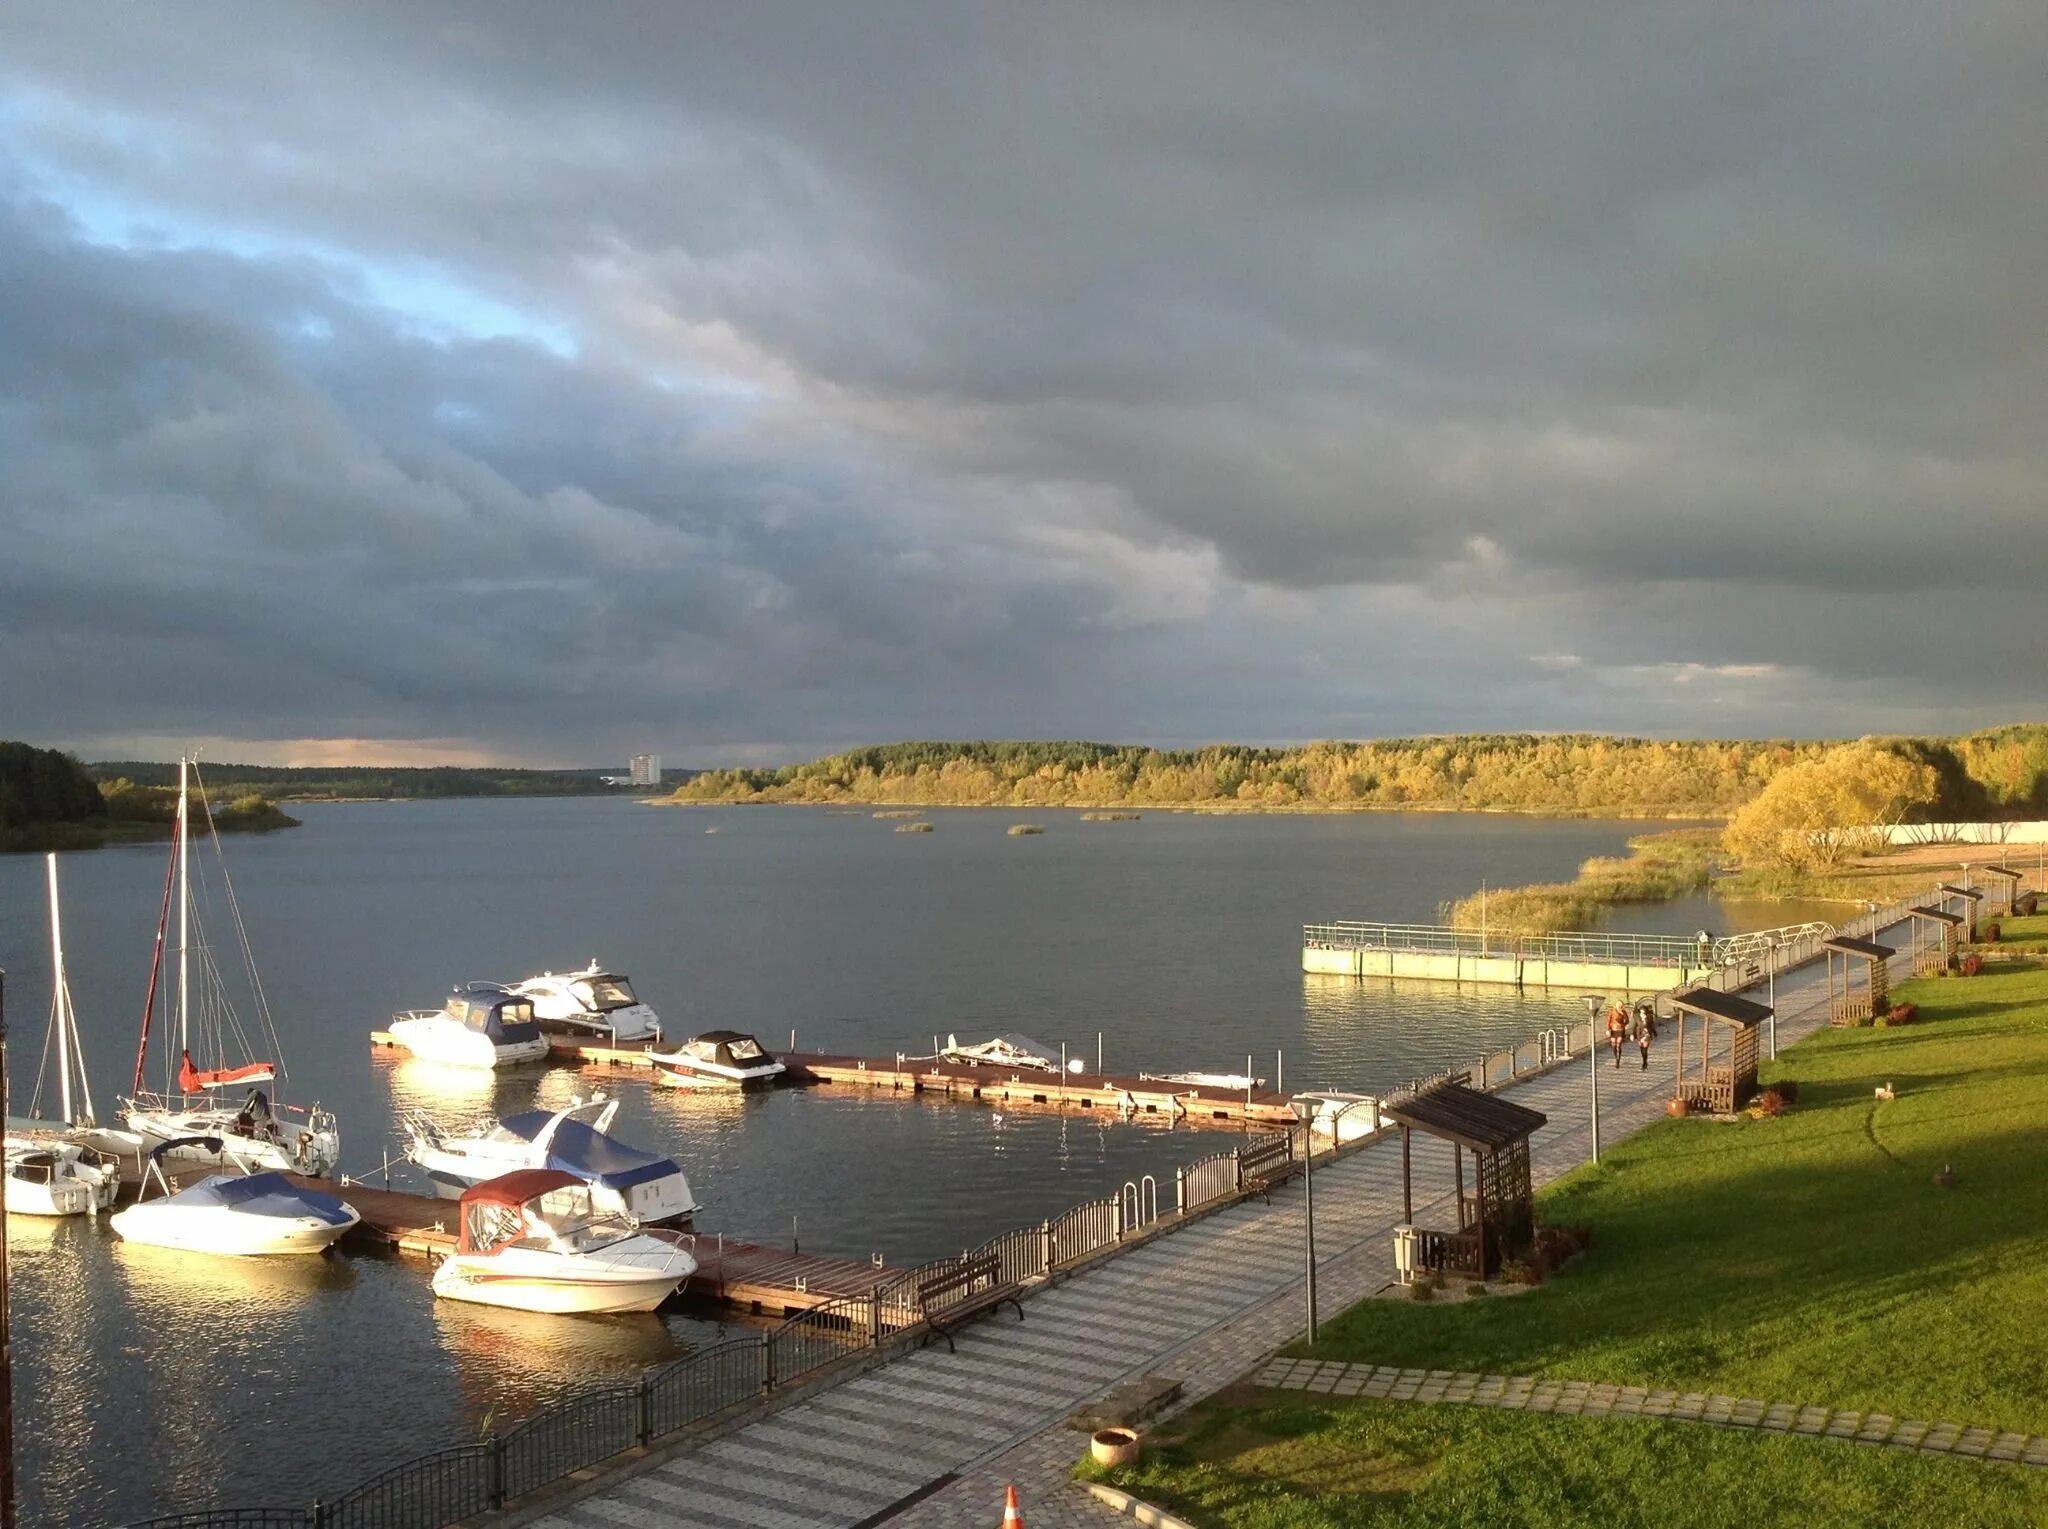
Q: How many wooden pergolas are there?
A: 6